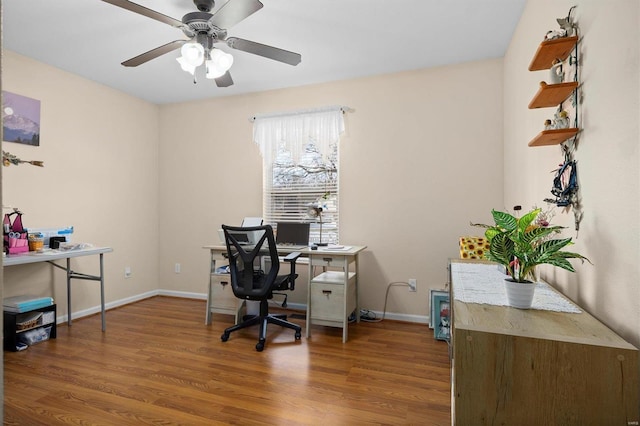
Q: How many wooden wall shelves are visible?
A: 3